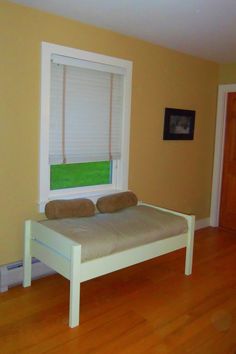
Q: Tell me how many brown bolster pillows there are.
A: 2